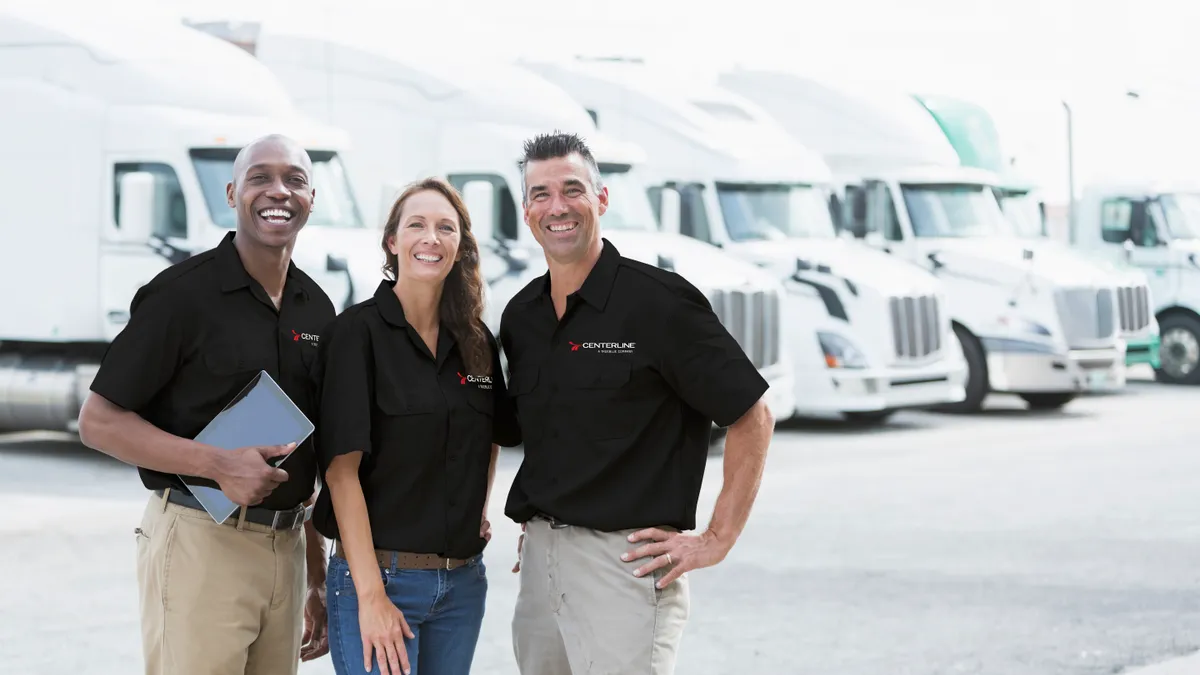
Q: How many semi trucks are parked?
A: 6